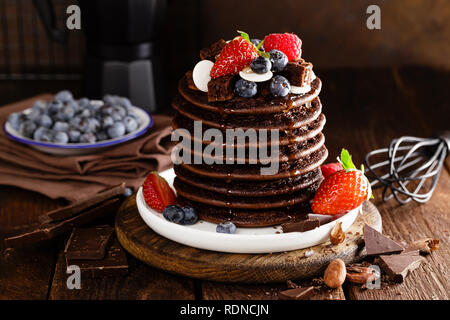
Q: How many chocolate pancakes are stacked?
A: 8